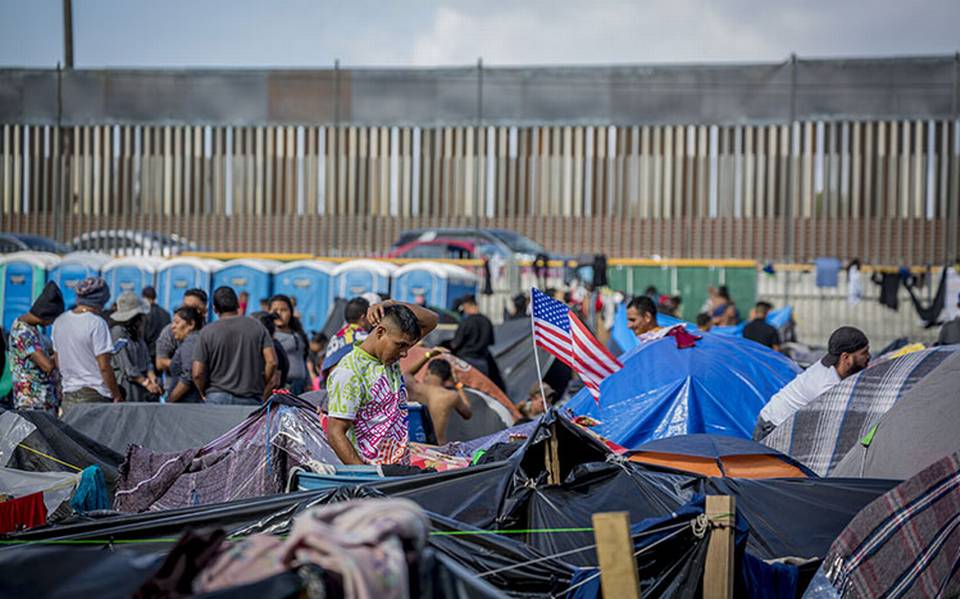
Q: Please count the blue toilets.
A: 8